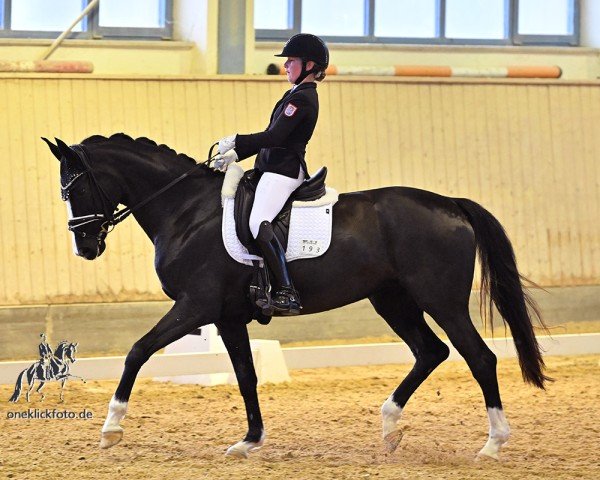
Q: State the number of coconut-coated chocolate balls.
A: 0